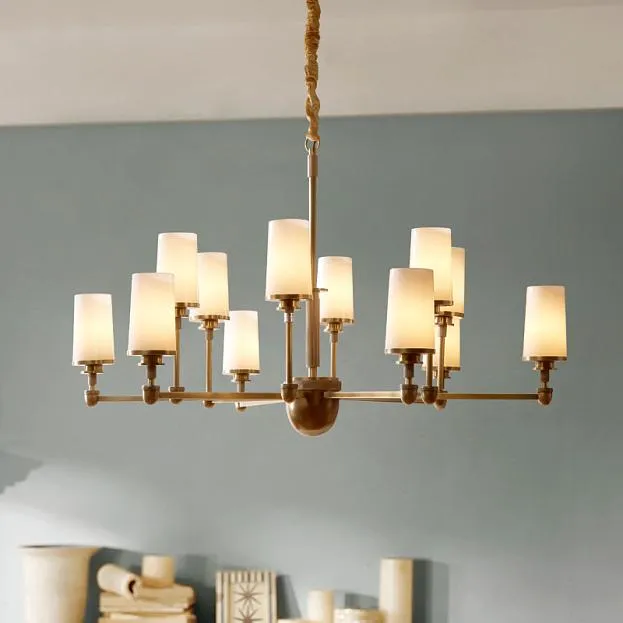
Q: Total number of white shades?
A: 12